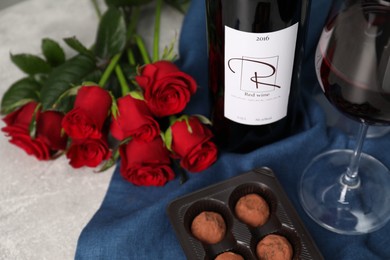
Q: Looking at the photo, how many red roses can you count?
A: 8